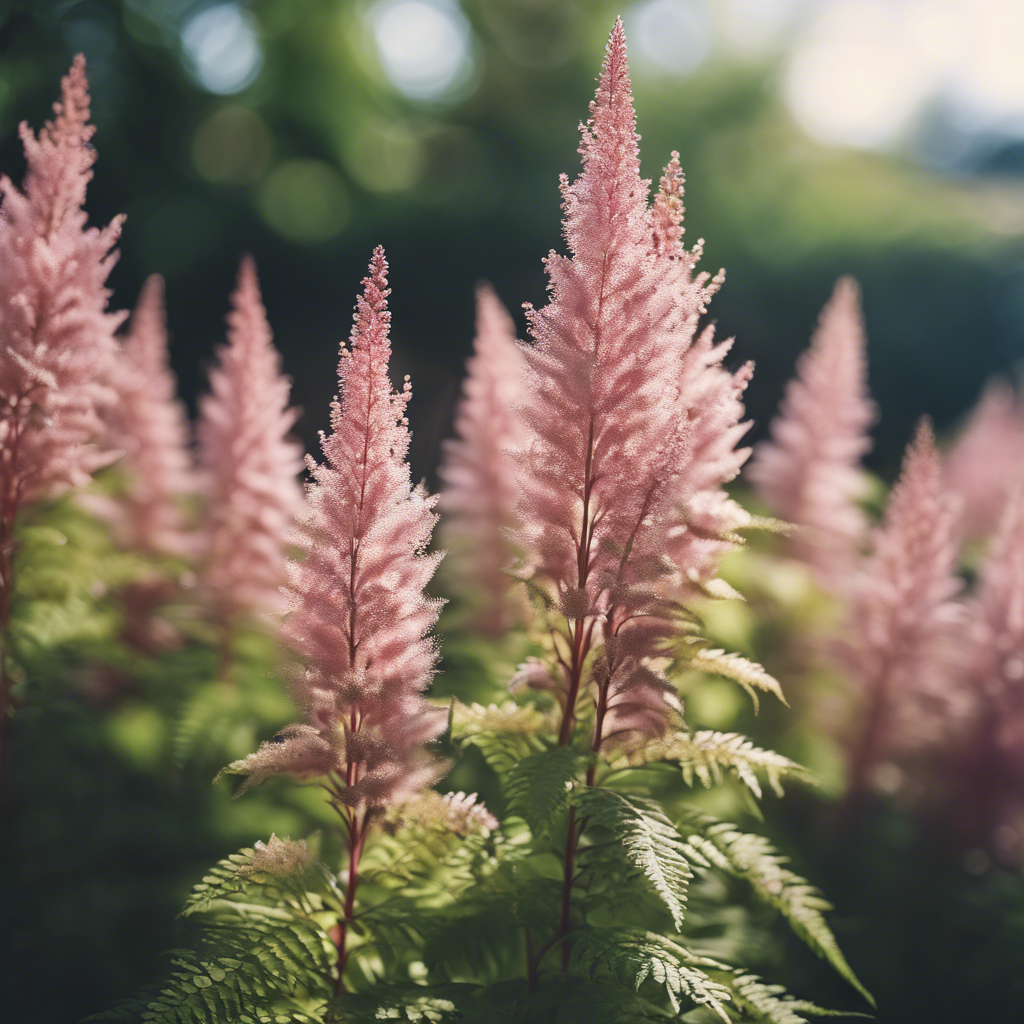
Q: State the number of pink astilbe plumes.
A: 11